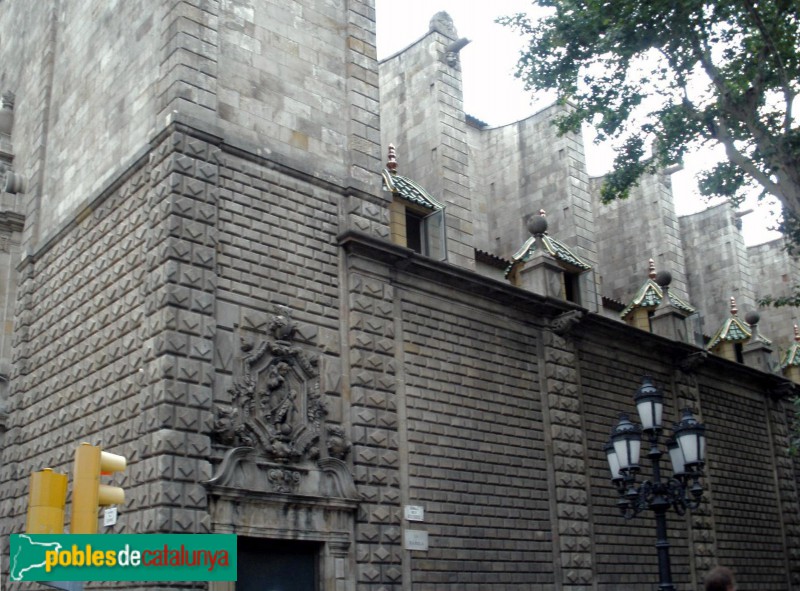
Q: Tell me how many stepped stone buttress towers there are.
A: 5